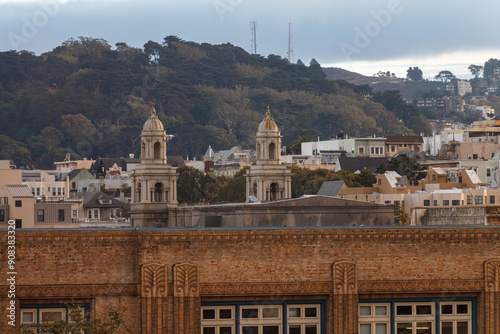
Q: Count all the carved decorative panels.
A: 4